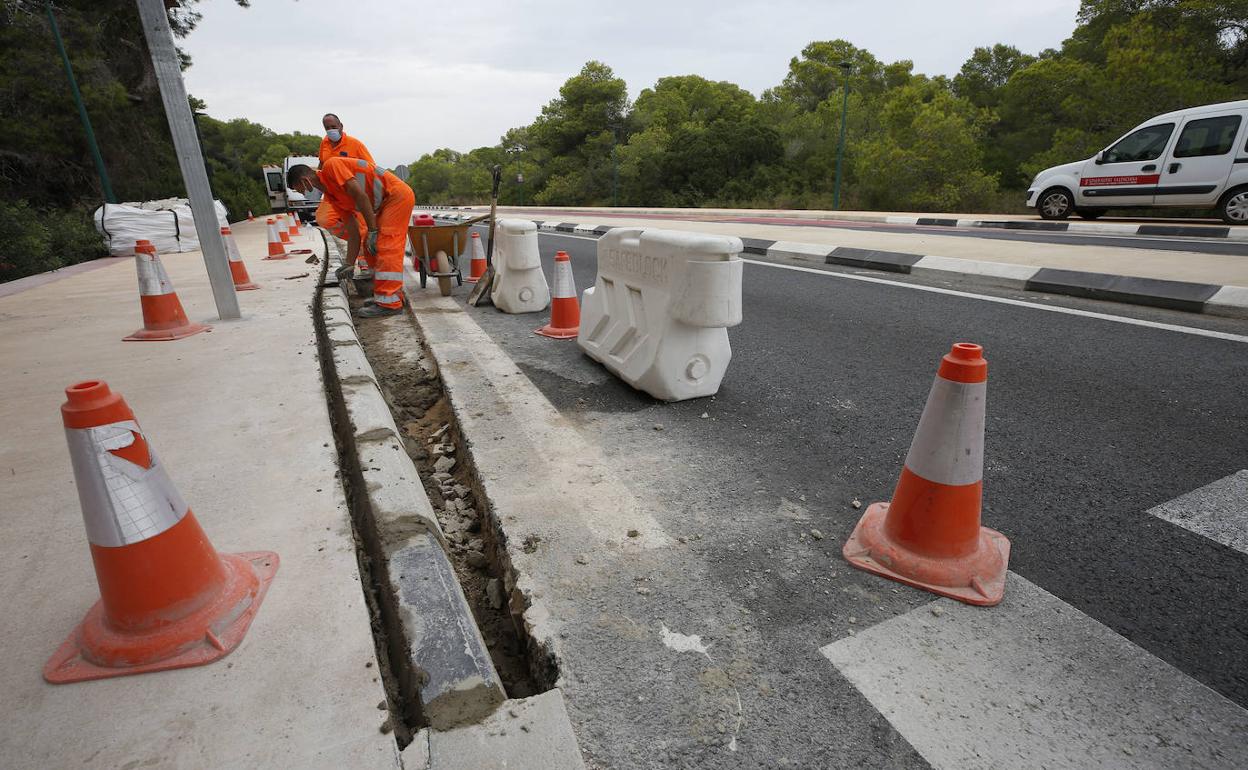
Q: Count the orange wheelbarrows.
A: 1